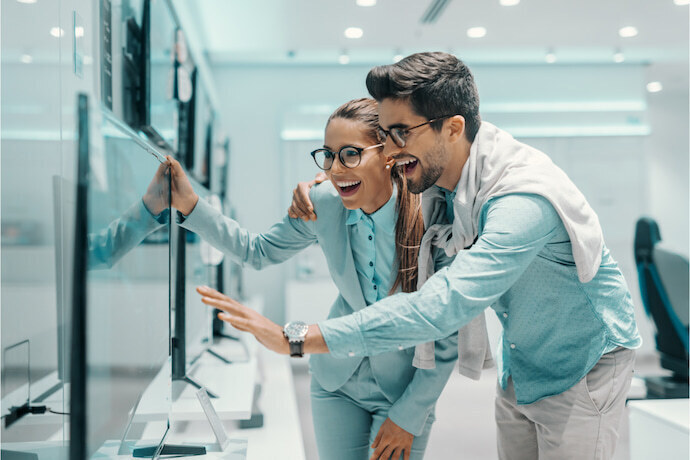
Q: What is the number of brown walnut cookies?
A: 0